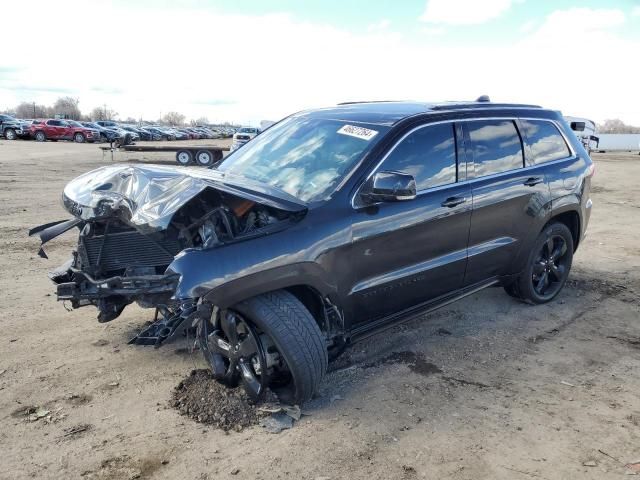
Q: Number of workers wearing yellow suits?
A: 0